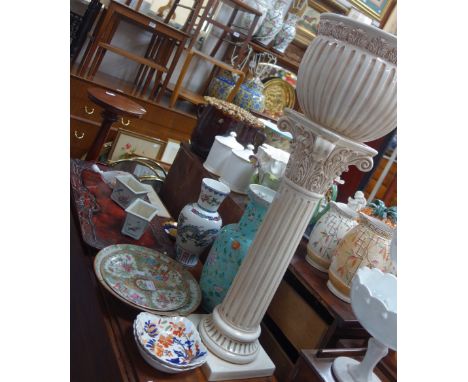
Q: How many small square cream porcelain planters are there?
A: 2